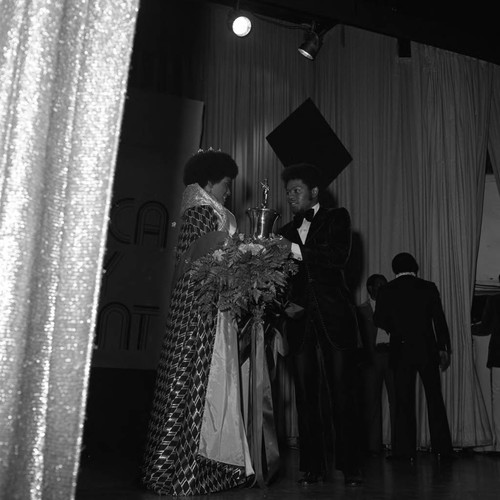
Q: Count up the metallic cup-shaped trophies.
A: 1